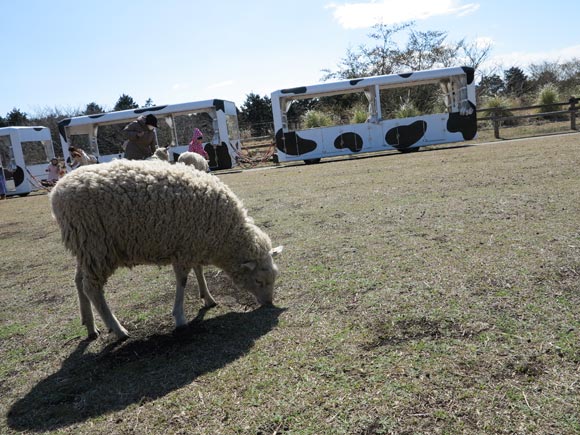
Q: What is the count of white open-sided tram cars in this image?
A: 3